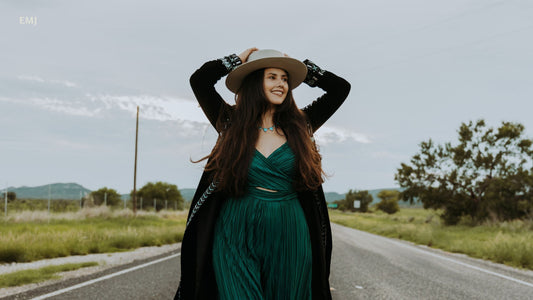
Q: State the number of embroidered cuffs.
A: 2